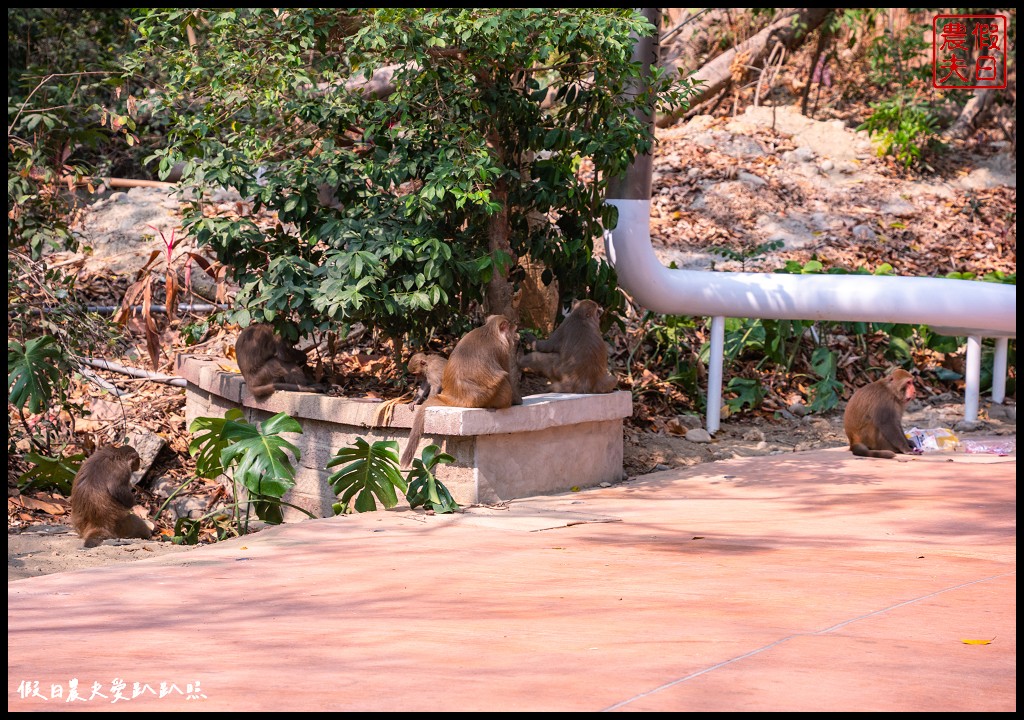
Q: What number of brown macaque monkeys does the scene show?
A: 6